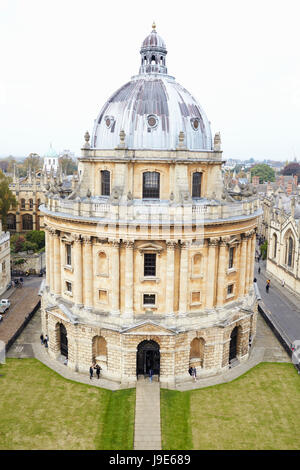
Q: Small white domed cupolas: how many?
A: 1